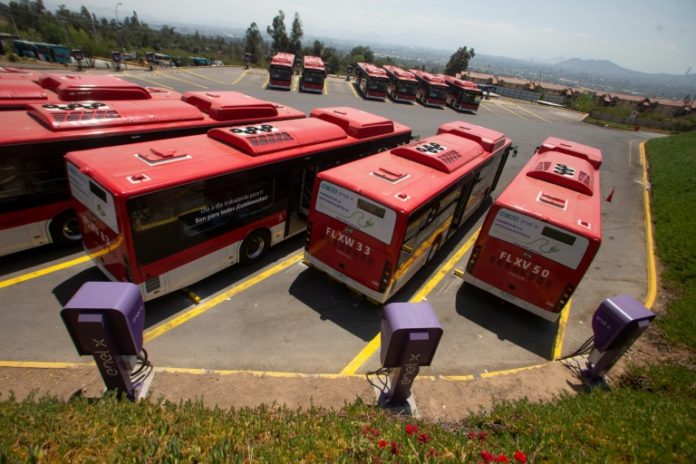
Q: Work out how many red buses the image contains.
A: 12